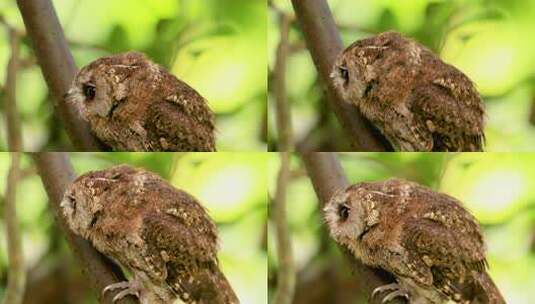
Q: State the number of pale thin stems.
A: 4